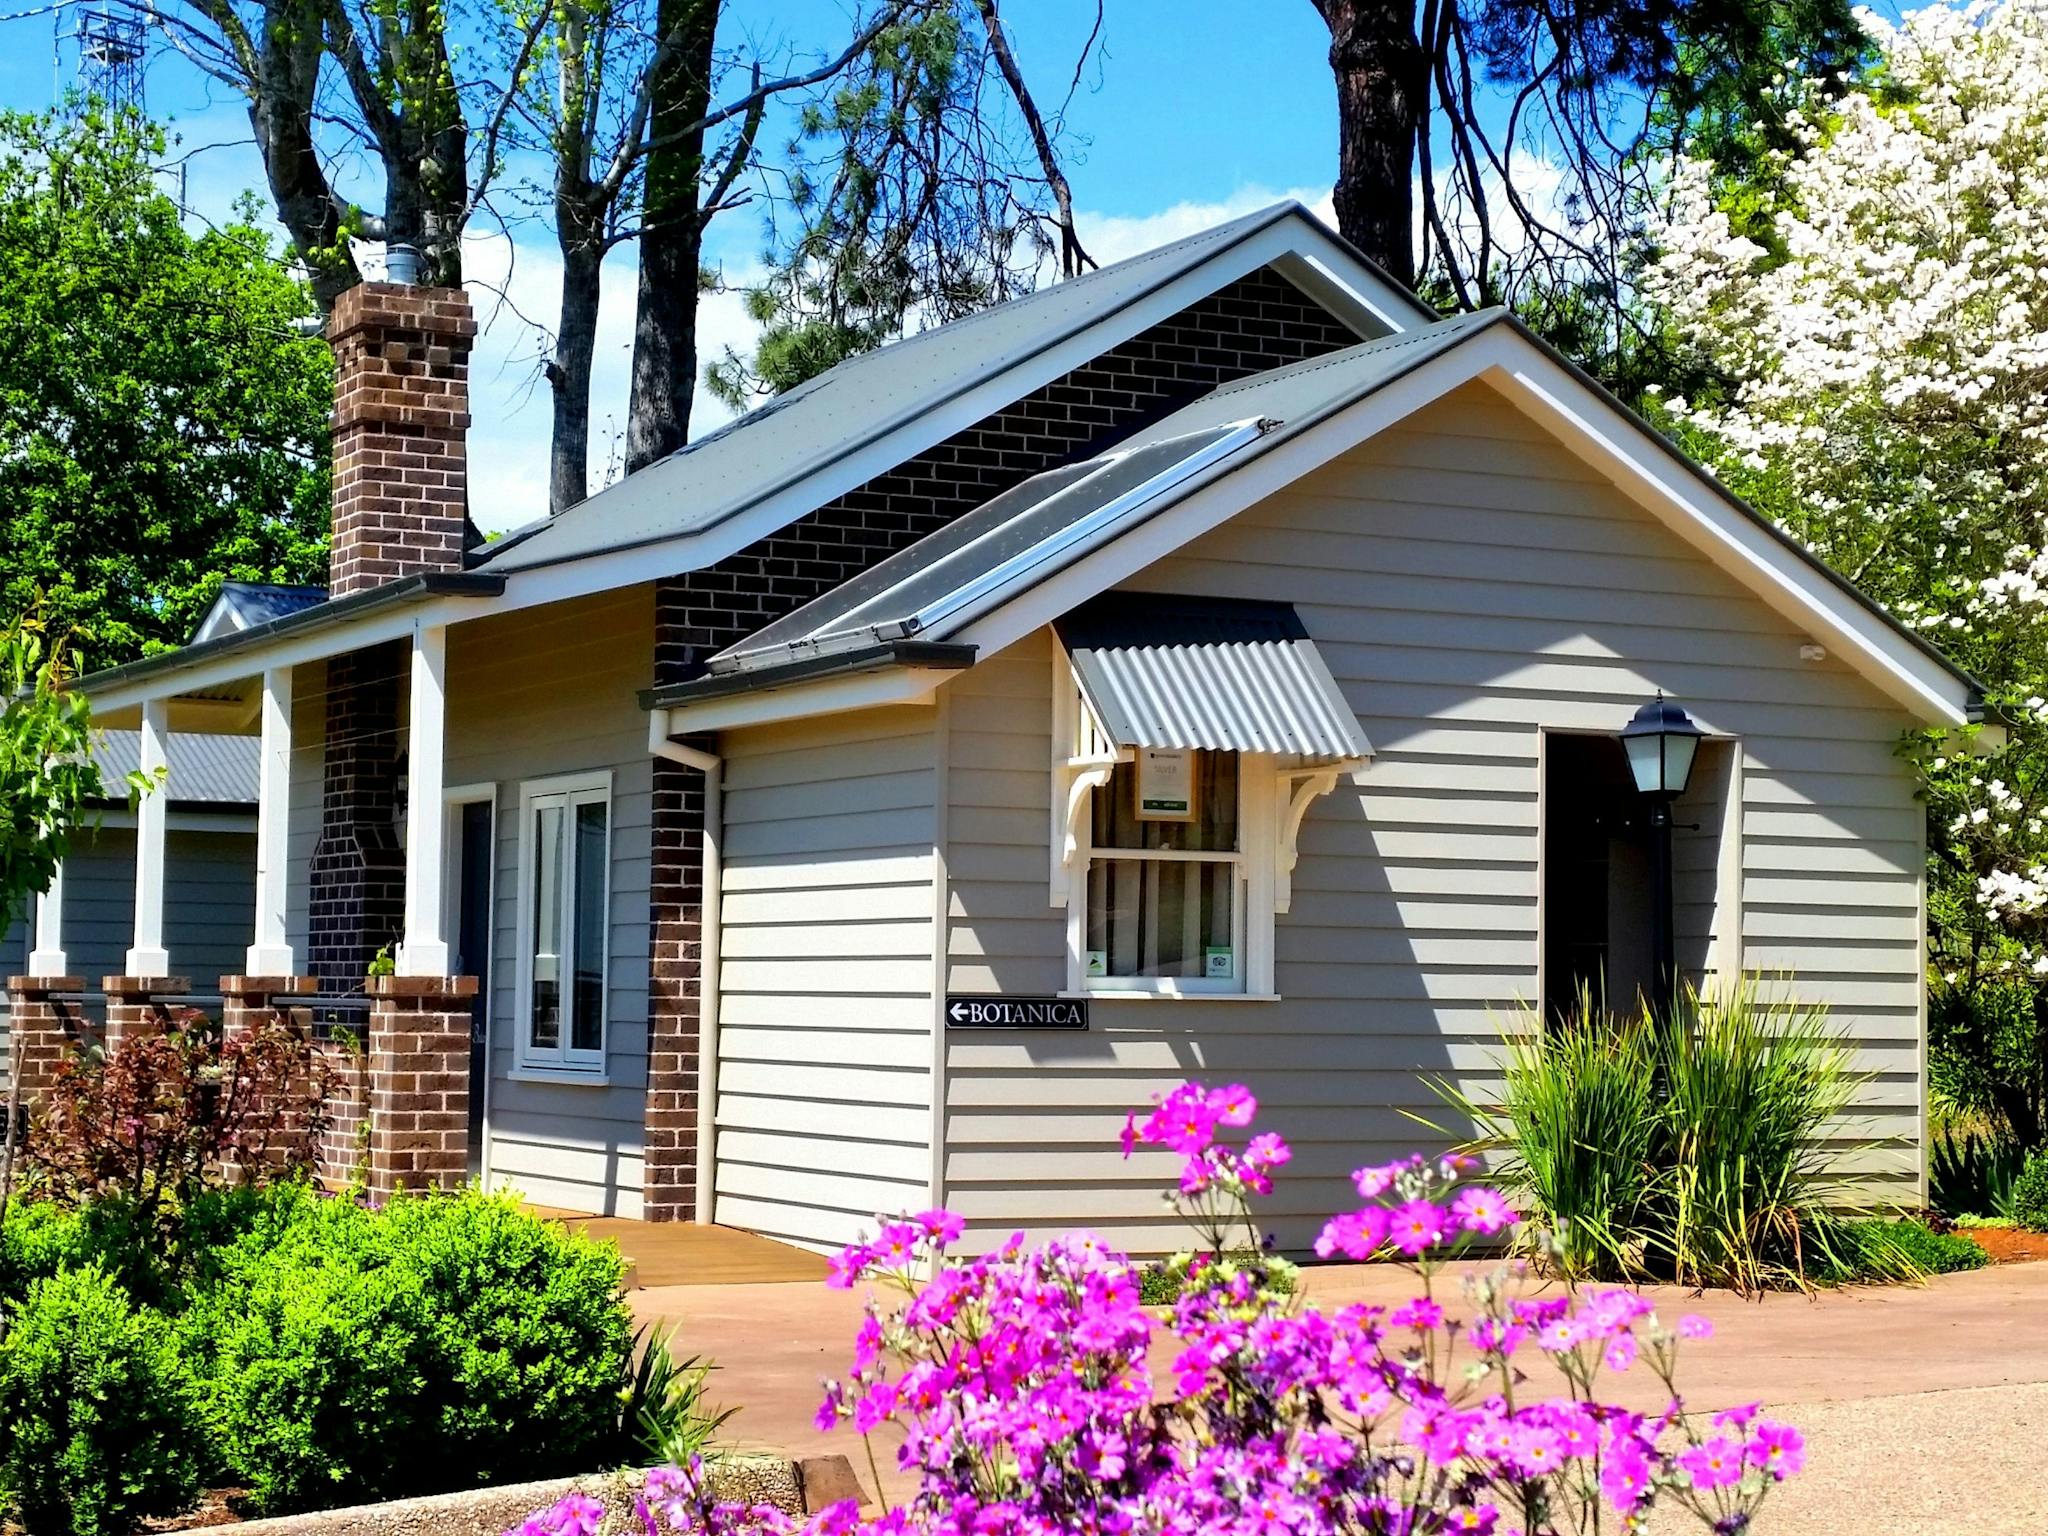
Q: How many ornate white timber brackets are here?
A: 2